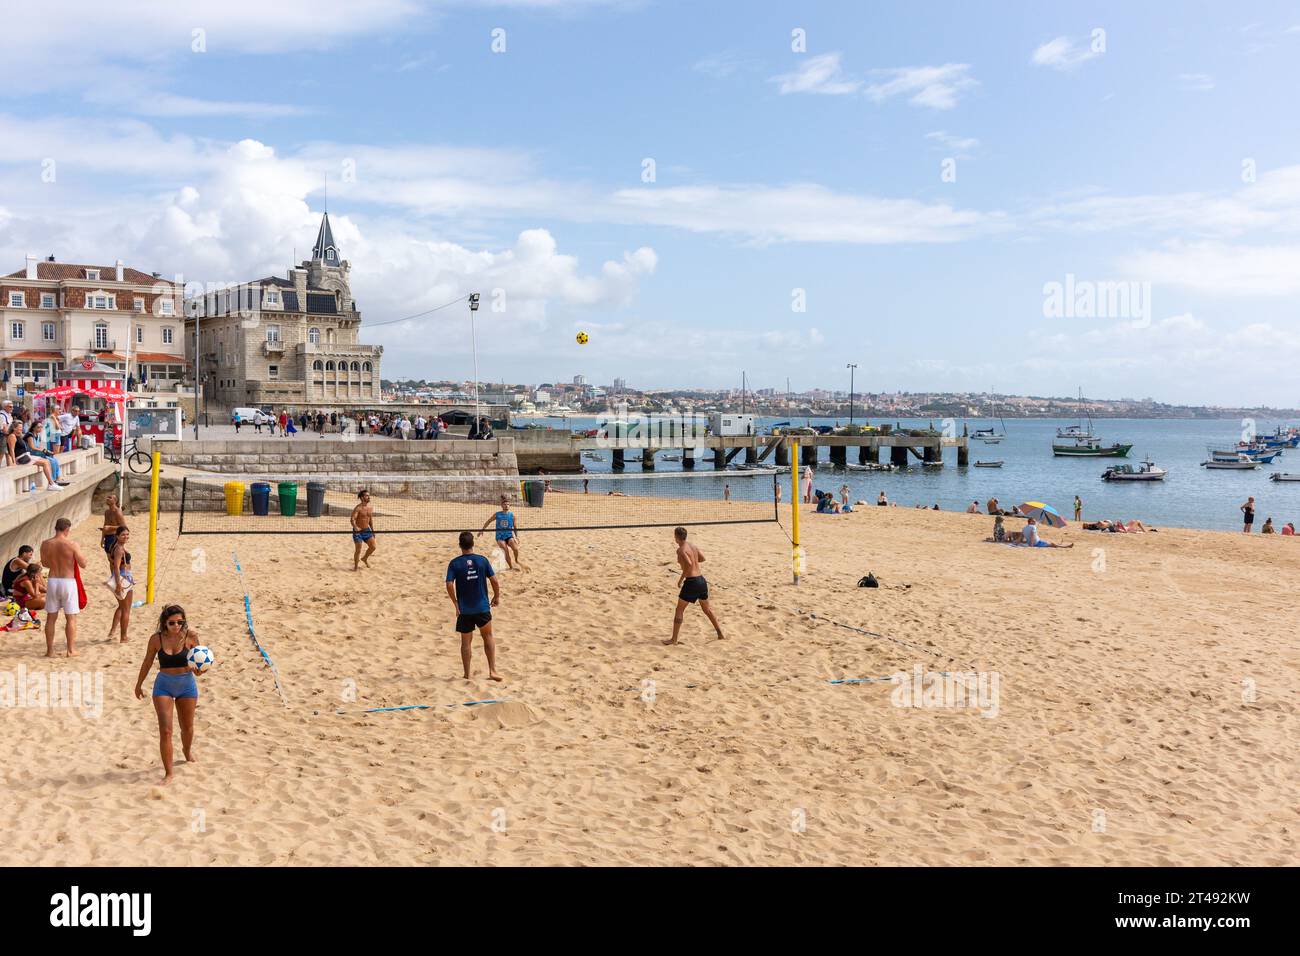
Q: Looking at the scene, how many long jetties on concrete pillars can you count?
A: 1